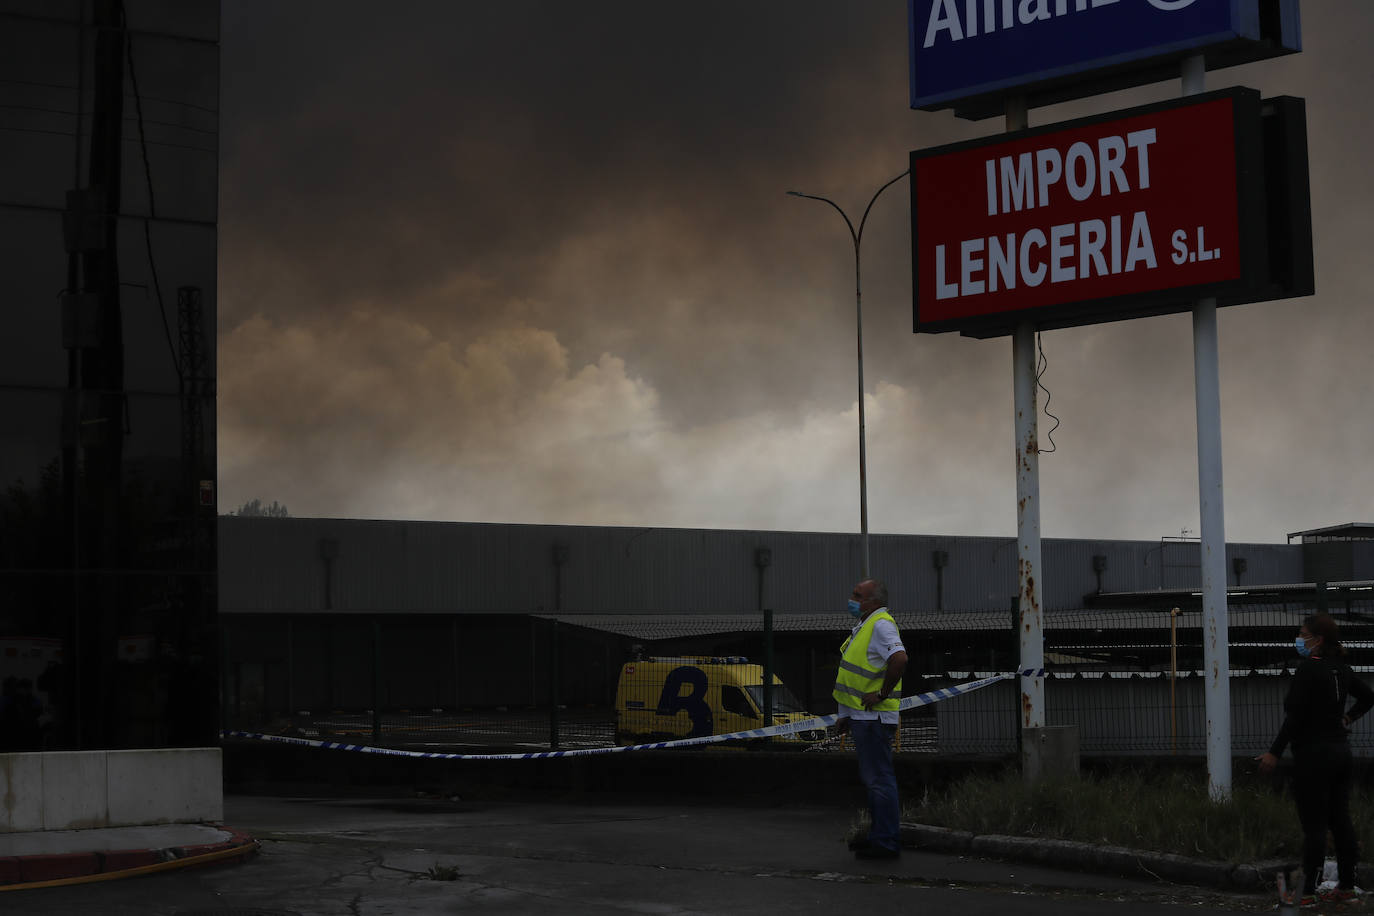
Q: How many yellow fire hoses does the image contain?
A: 1